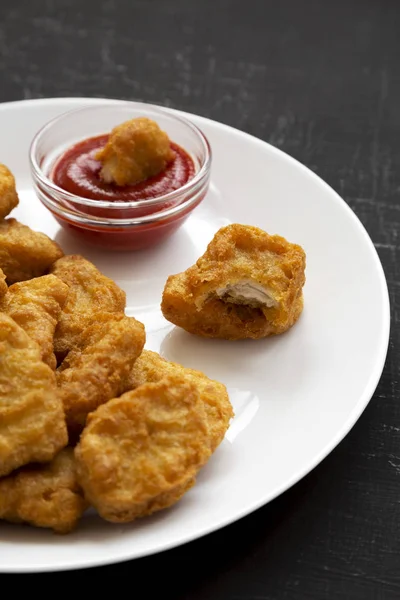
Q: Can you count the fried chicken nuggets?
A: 12